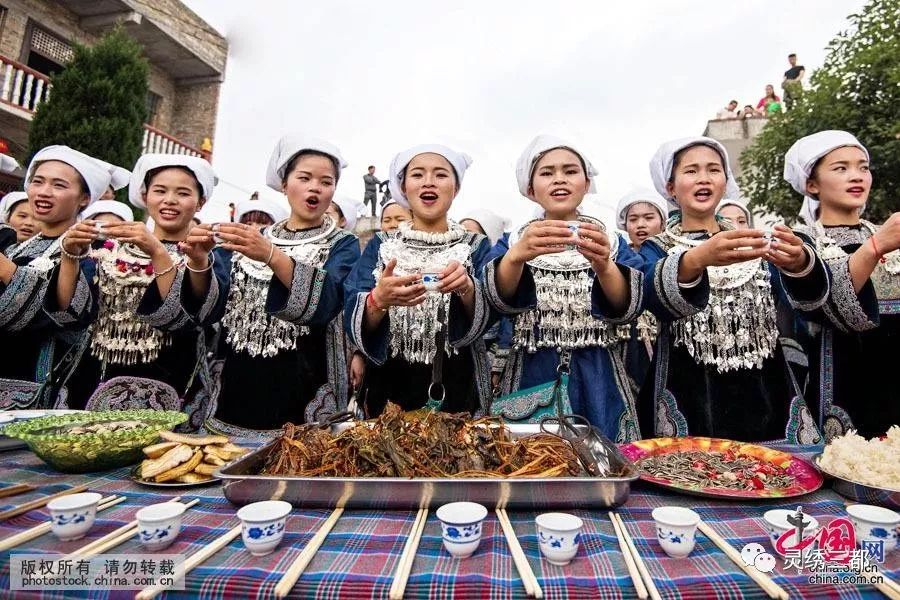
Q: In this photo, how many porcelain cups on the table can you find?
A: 8